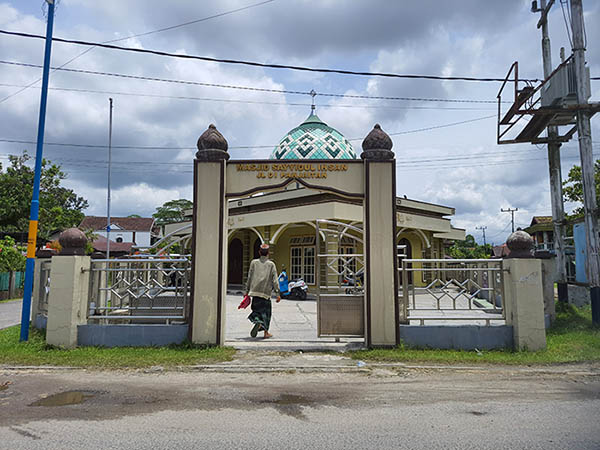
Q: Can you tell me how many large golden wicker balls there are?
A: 0